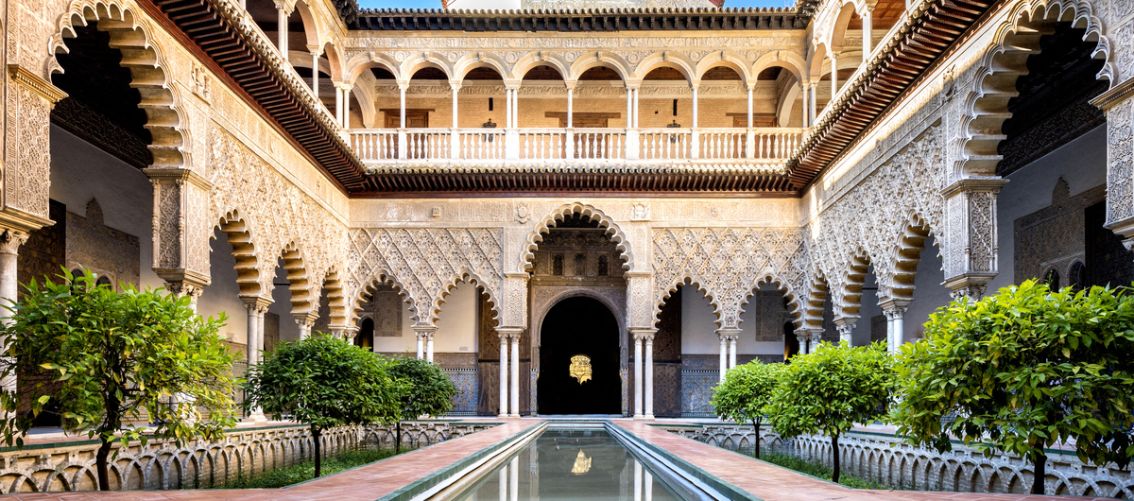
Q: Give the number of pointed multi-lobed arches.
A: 13